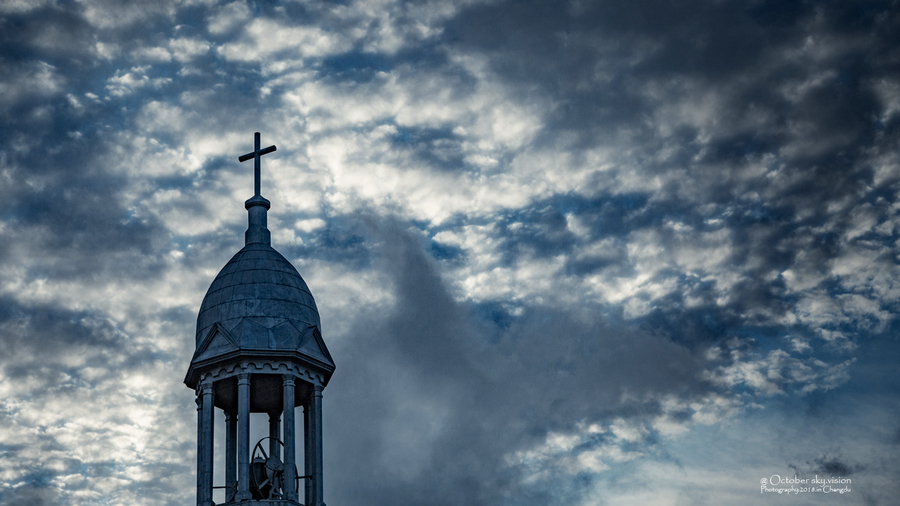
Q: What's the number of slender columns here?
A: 8